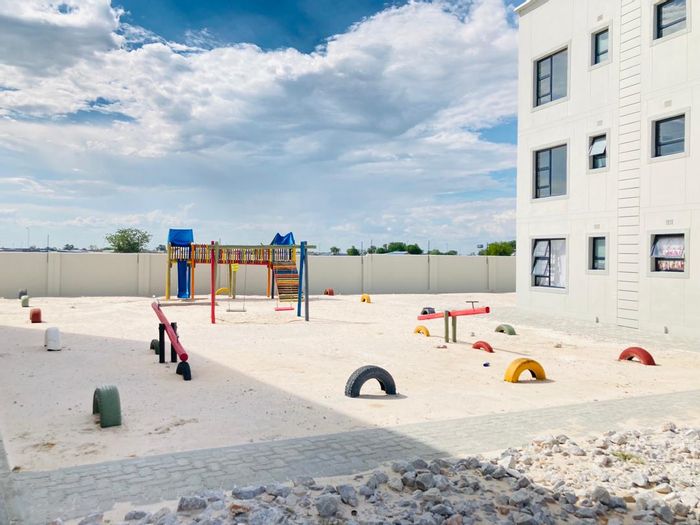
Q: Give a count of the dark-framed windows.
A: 9